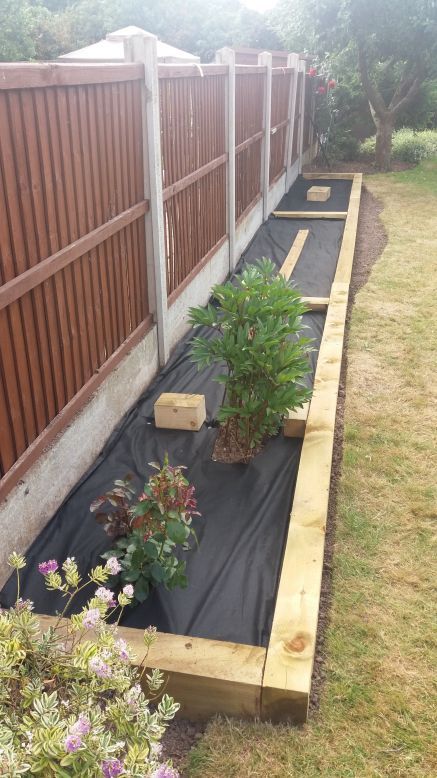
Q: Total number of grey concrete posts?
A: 5